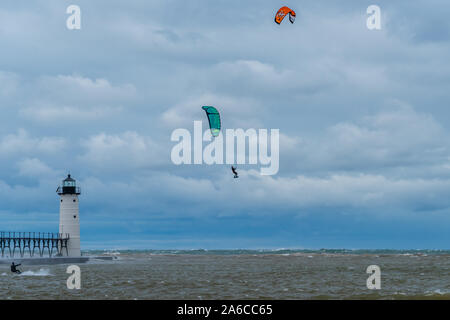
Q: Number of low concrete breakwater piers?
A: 1